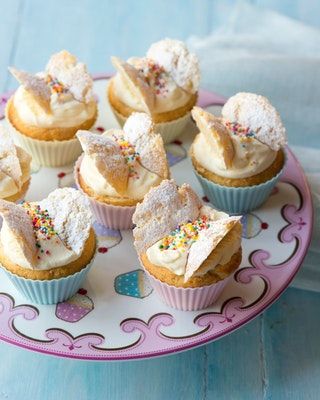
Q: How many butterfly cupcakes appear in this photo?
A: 7